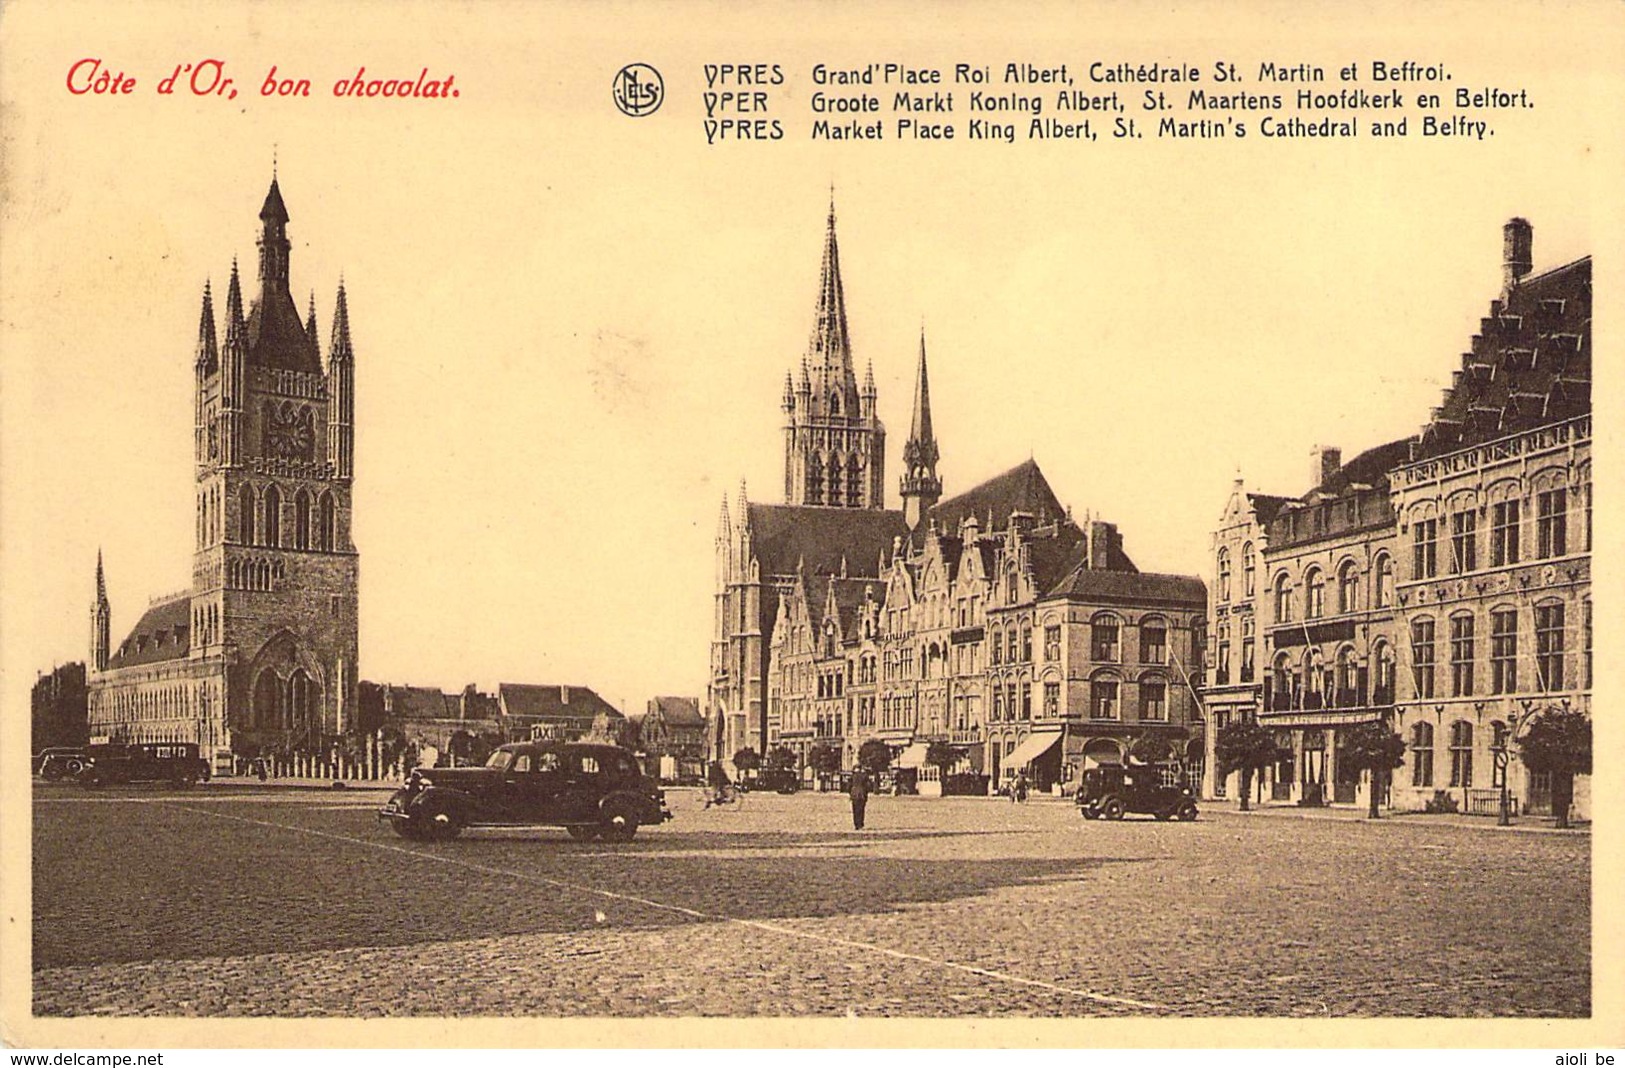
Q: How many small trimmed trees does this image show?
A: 9